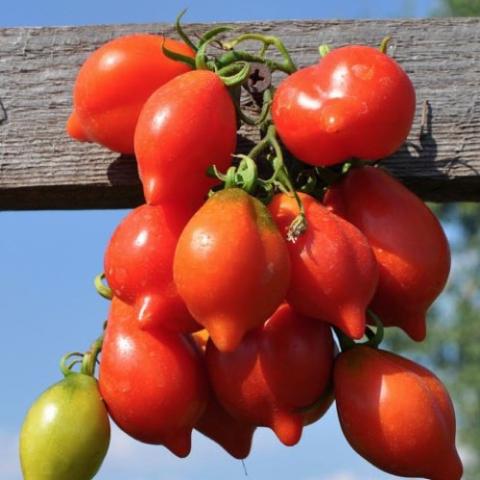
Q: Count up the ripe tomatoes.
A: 11